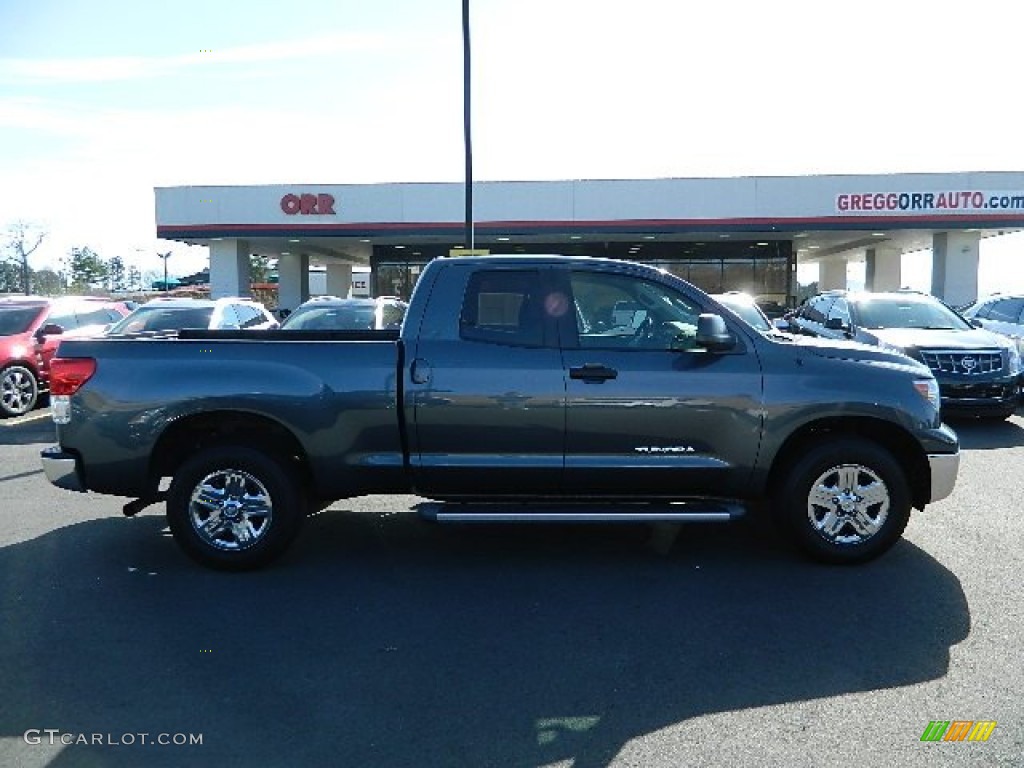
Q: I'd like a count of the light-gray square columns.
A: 6